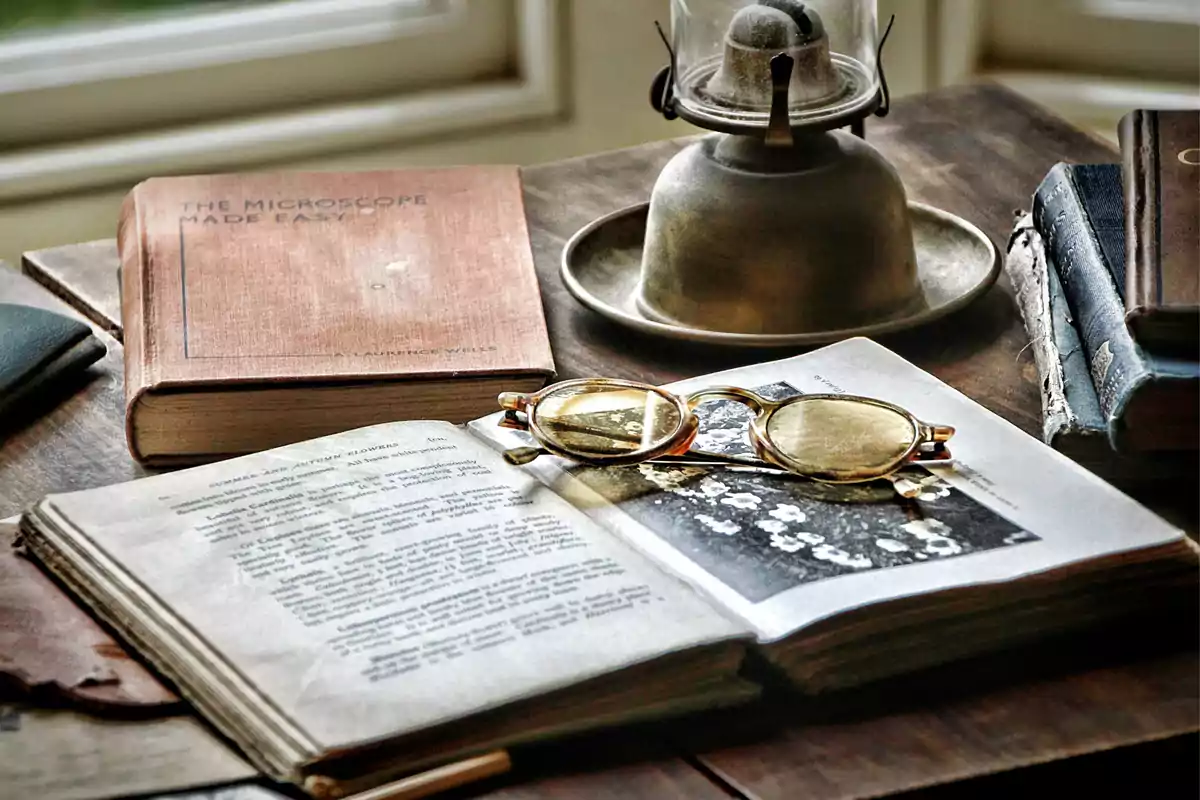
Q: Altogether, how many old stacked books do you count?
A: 3